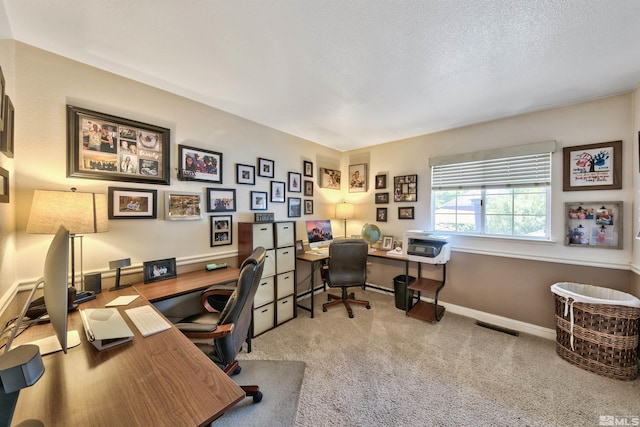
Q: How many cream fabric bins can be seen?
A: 8